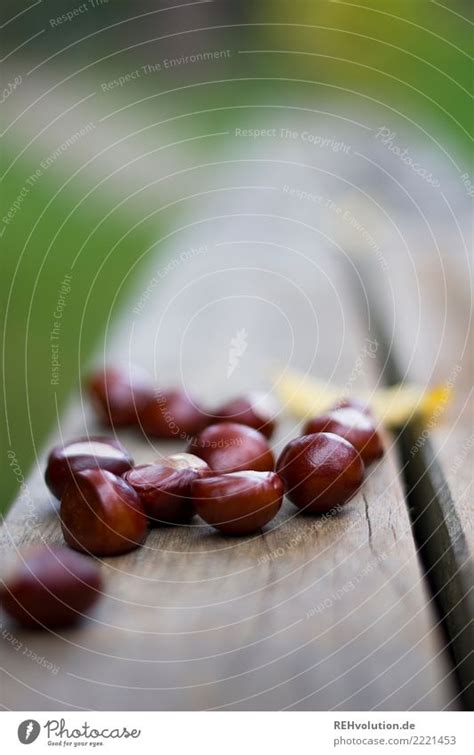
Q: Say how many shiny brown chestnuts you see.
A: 12